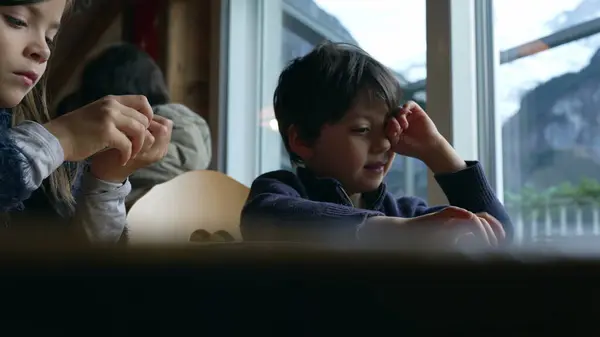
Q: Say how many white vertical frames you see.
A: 2